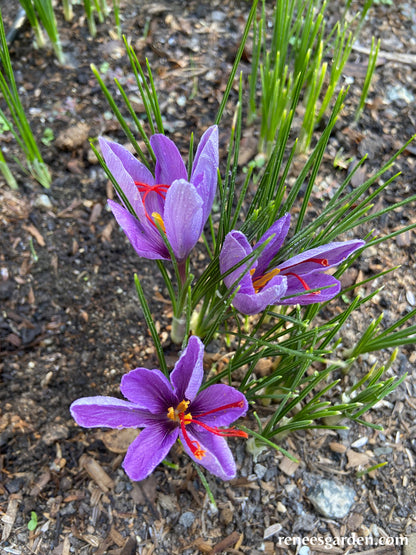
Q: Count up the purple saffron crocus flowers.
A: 3